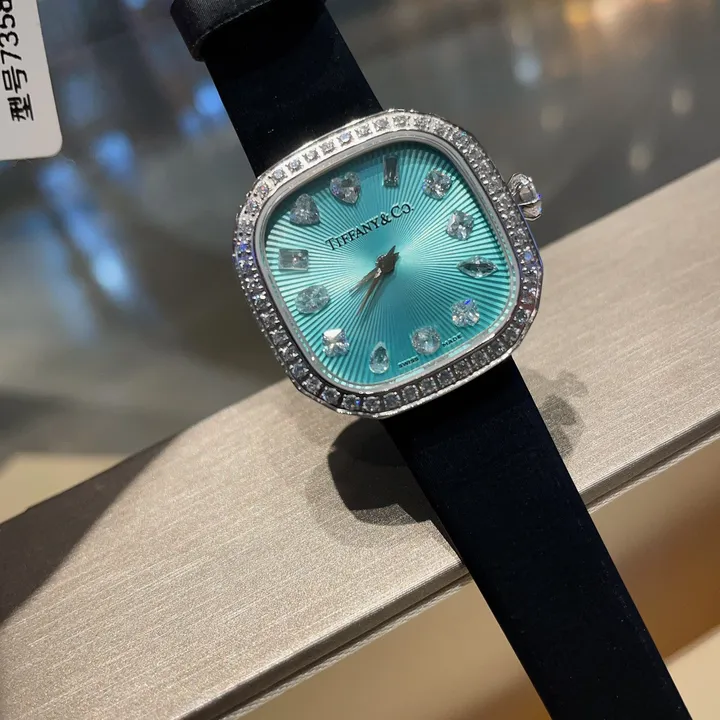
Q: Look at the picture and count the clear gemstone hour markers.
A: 12